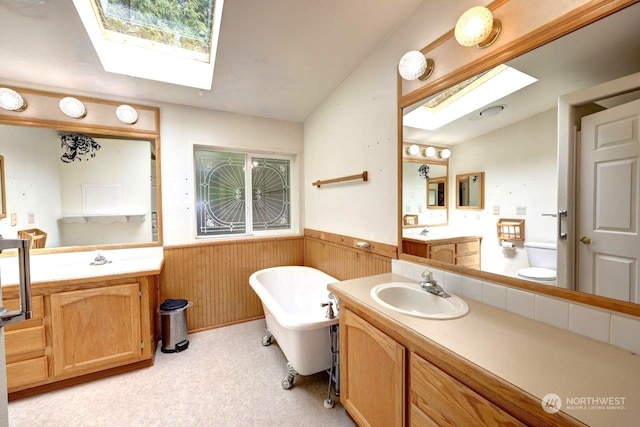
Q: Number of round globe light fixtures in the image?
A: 5